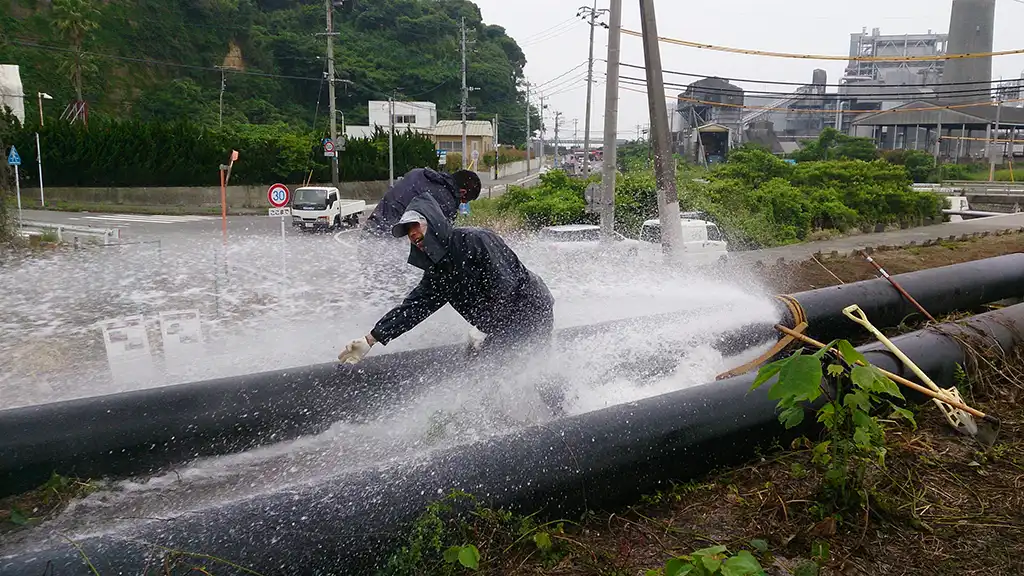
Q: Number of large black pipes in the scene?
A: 2